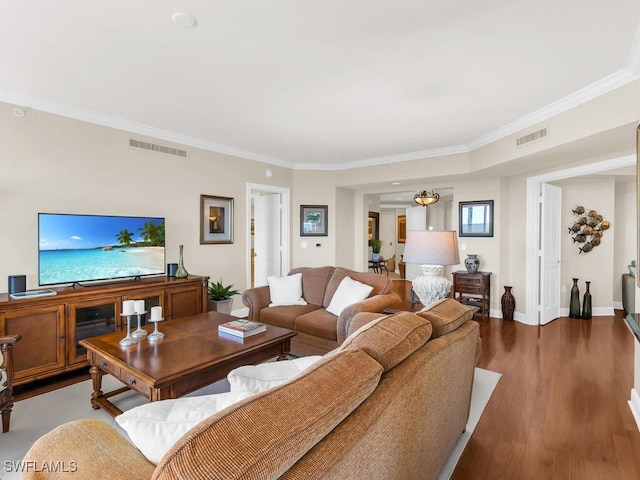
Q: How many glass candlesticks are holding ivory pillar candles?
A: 3